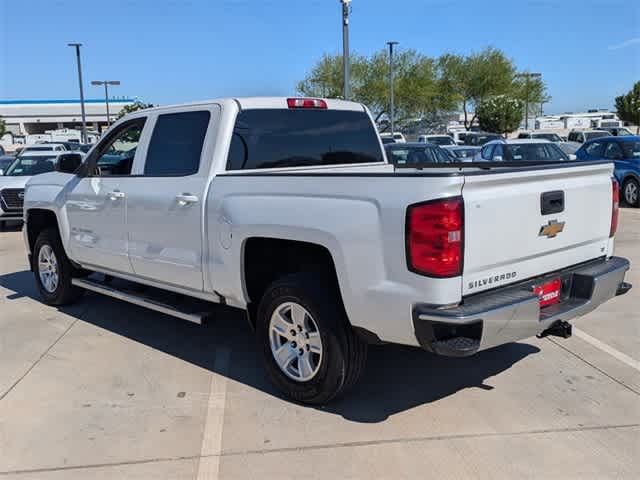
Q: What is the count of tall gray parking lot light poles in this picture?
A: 5